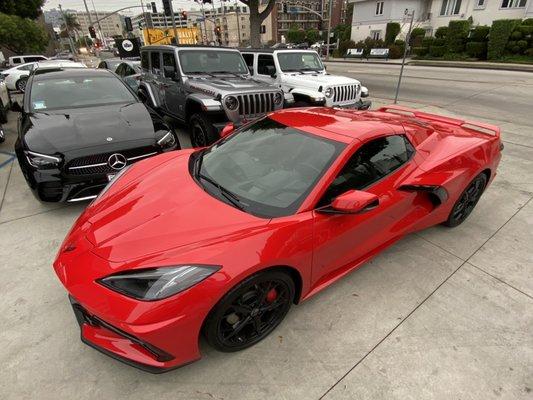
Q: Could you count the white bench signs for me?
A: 2